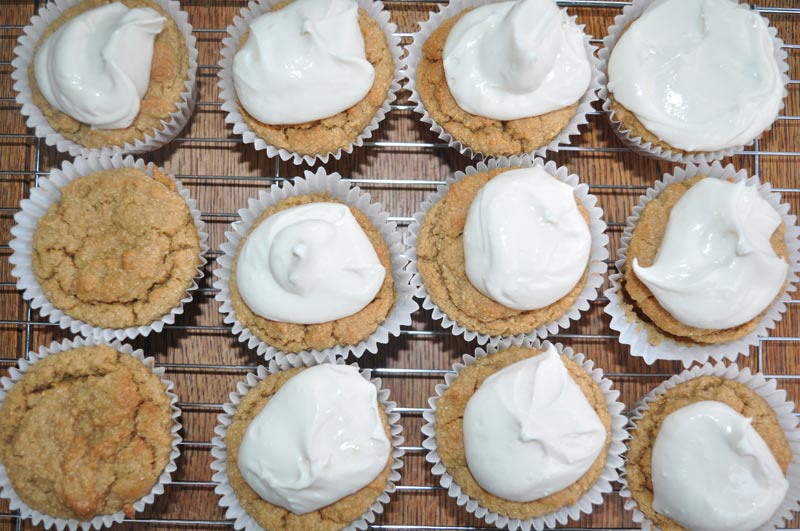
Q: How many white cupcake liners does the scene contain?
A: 12